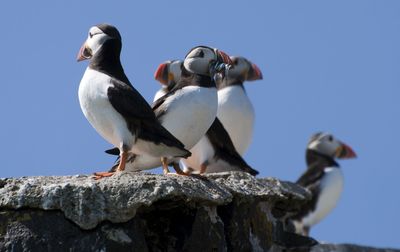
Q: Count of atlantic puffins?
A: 5